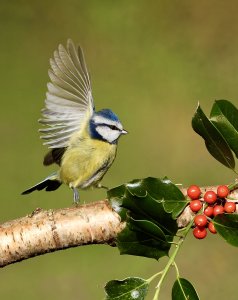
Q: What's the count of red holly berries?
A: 10